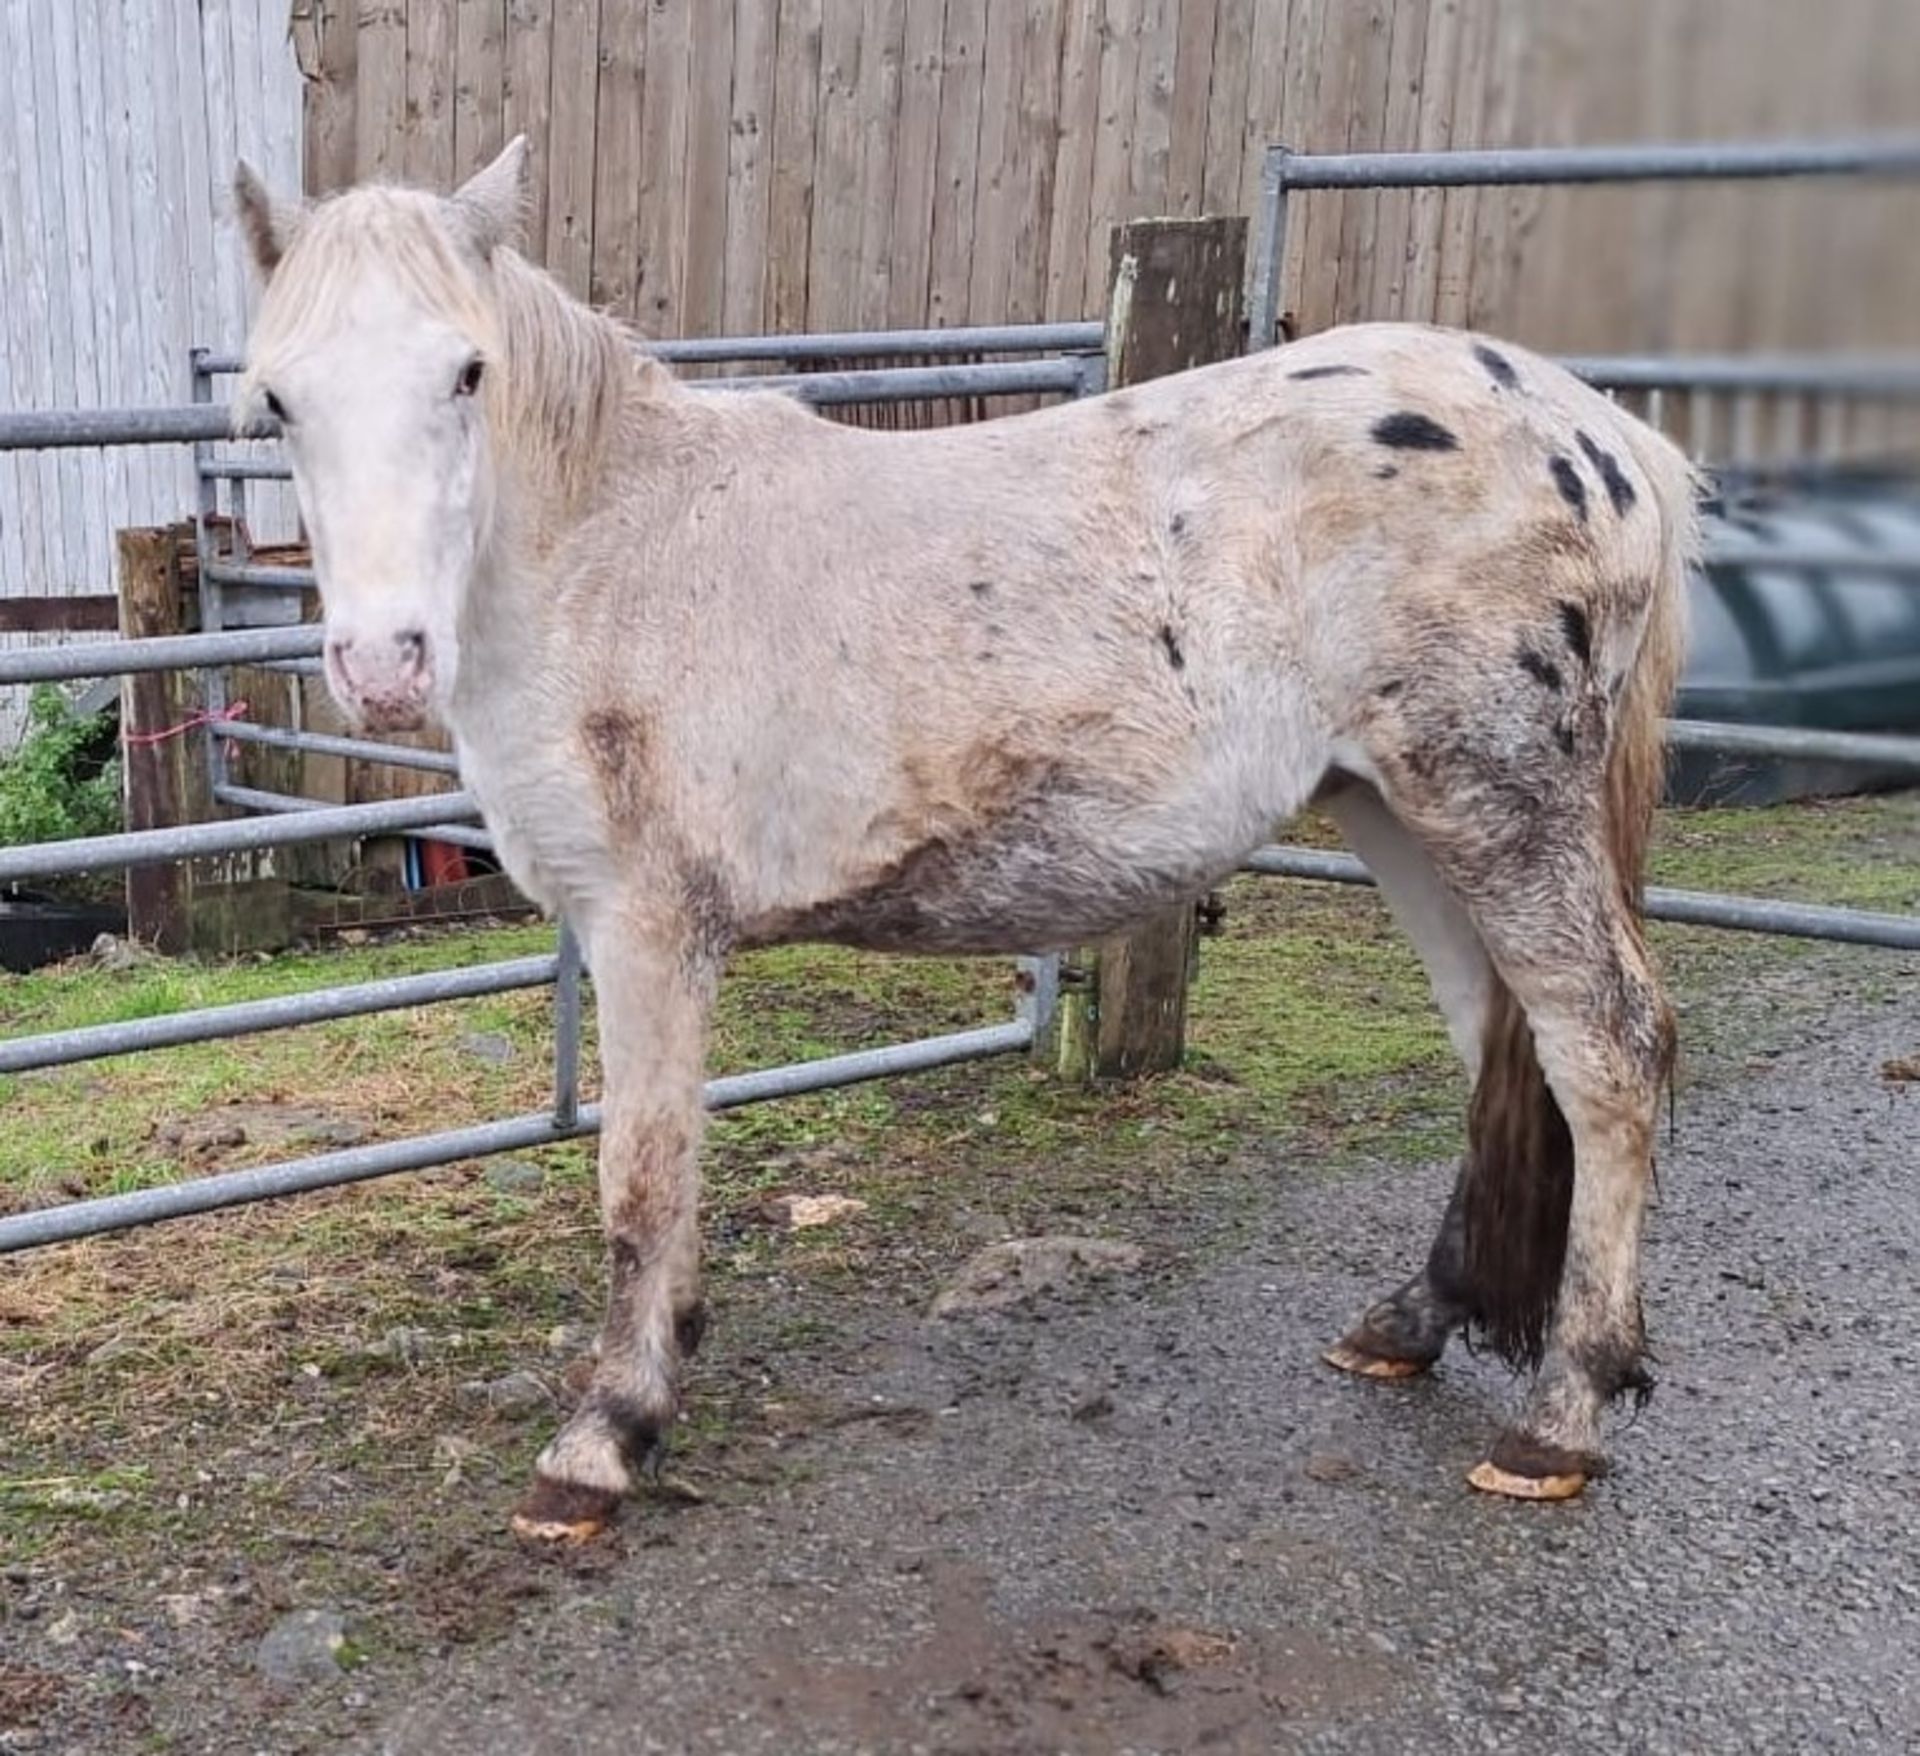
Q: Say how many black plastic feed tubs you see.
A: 1